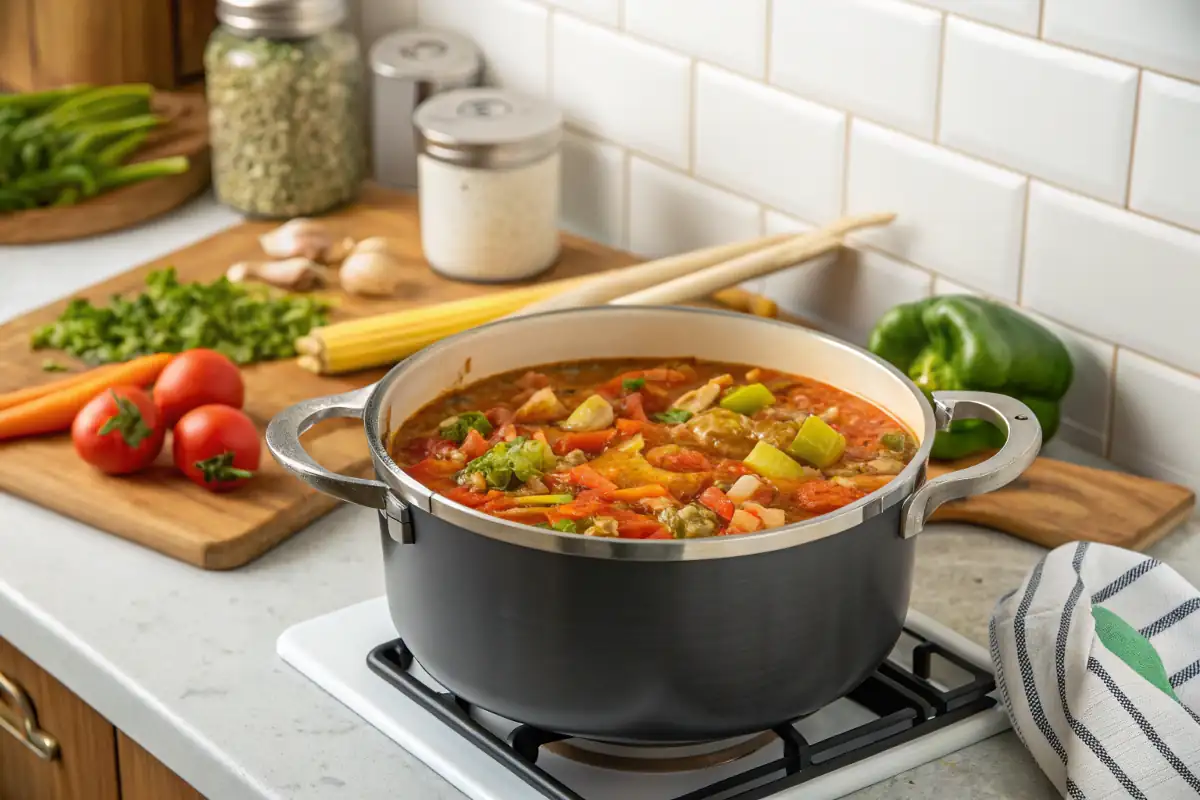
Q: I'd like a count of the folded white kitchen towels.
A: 1